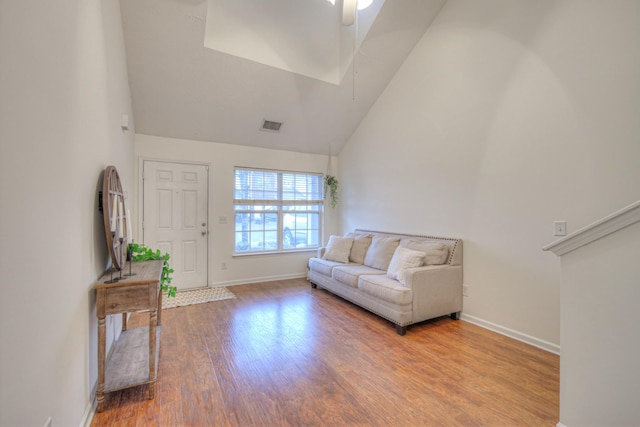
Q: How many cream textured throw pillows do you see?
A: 2